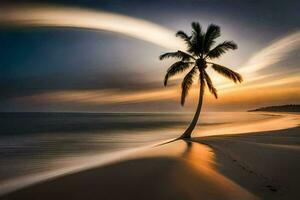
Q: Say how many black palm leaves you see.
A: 9